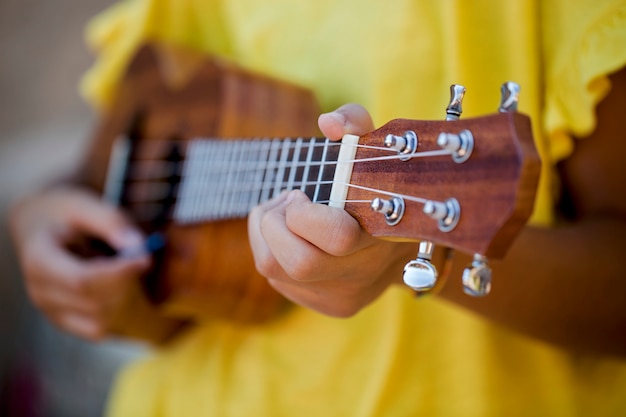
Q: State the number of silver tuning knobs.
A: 4